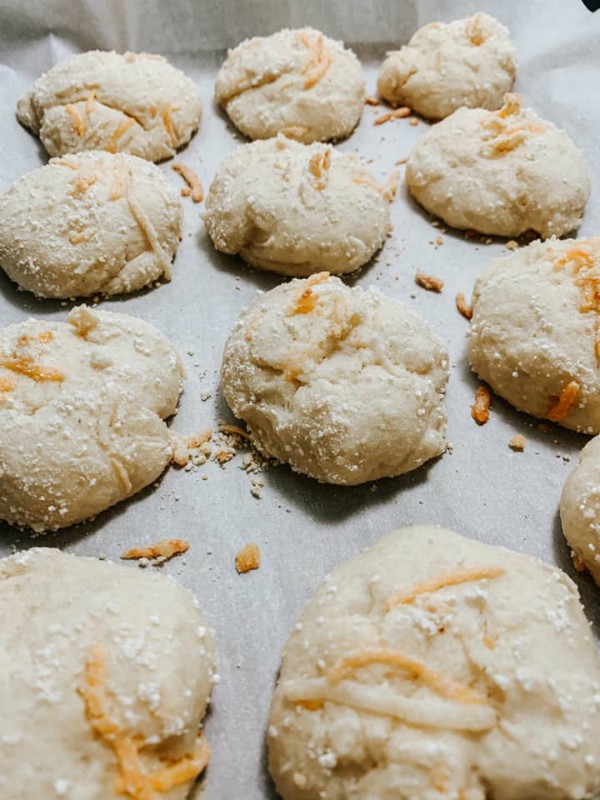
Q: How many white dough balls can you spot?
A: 12